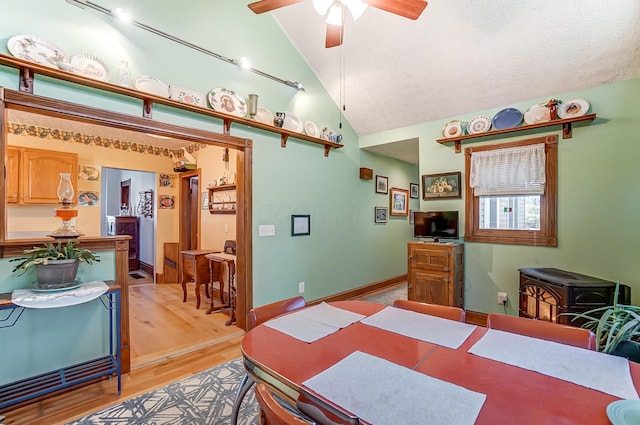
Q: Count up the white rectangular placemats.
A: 4